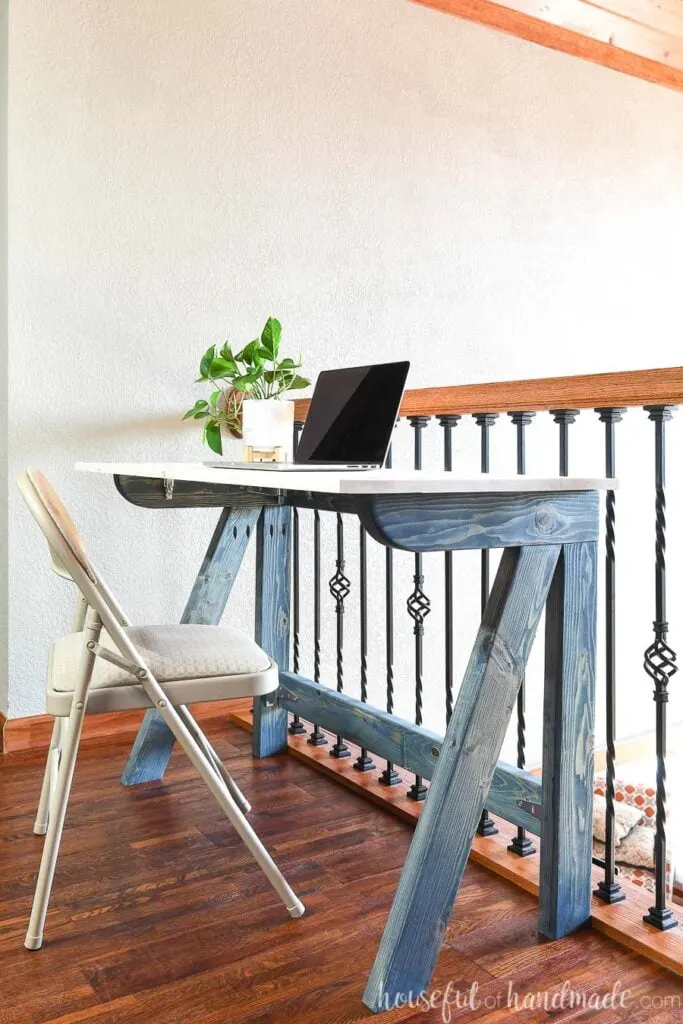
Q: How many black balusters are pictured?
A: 12